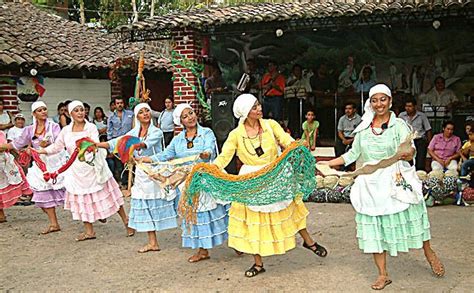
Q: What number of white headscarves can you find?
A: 6